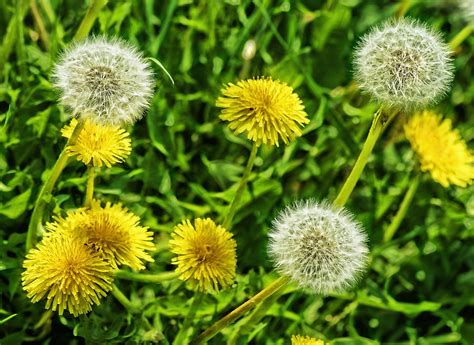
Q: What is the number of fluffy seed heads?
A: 3